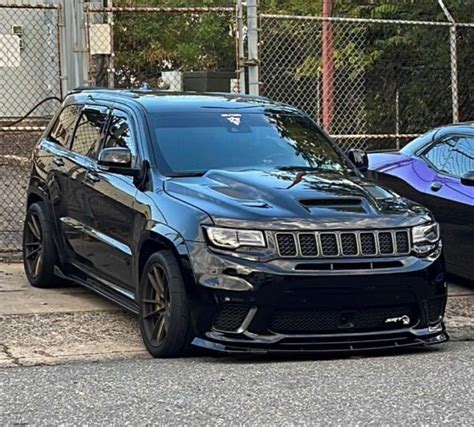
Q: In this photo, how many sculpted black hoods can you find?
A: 1